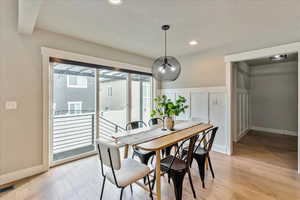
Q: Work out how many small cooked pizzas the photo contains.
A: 0